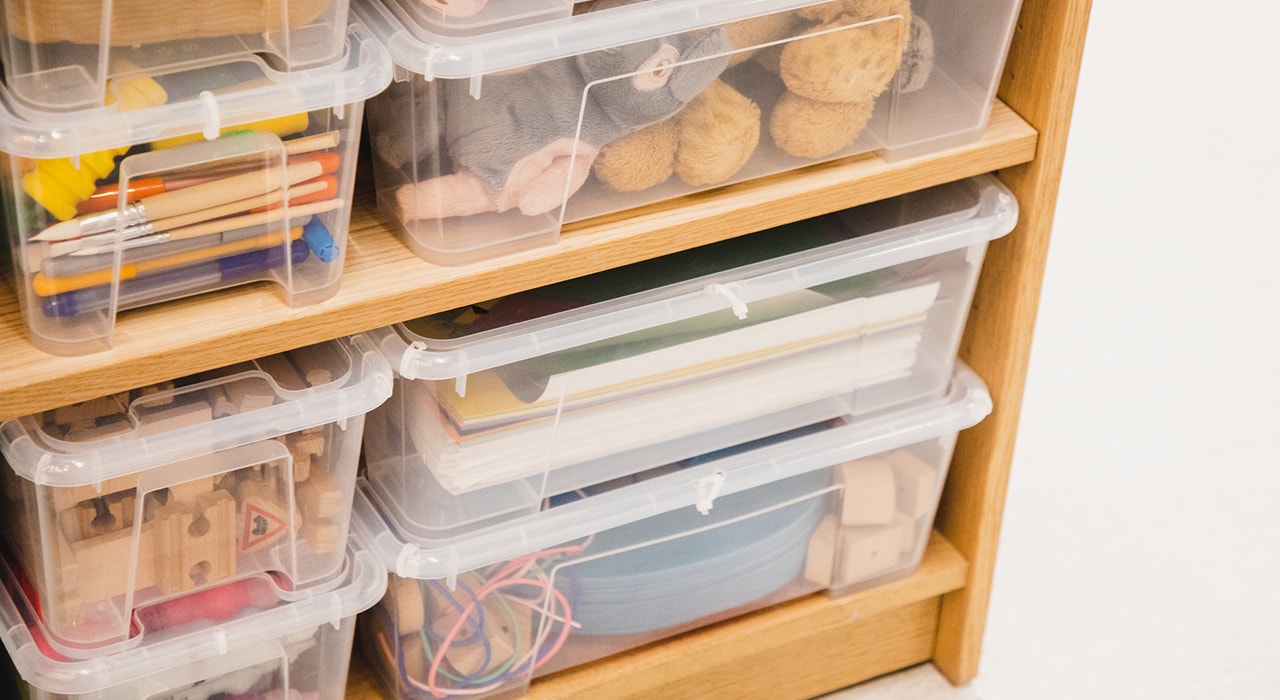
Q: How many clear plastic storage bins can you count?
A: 8